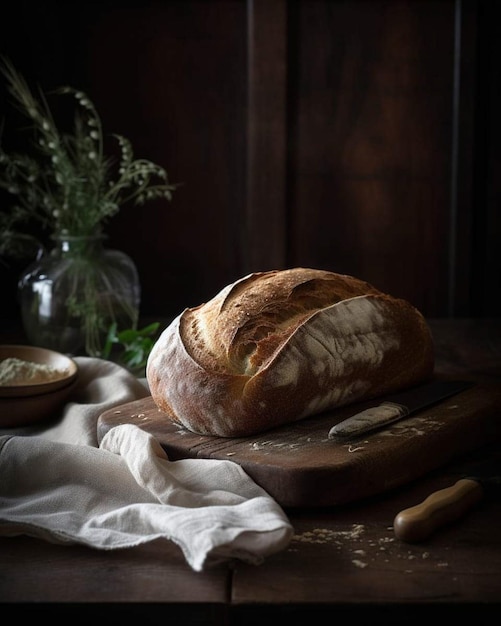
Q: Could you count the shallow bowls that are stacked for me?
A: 2